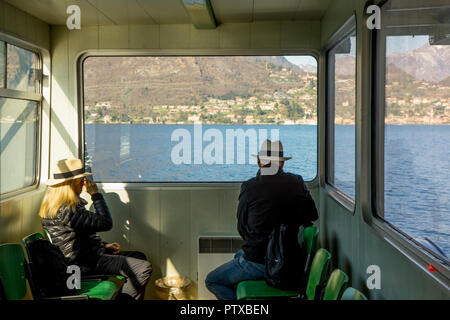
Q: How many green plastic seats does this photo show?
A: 7